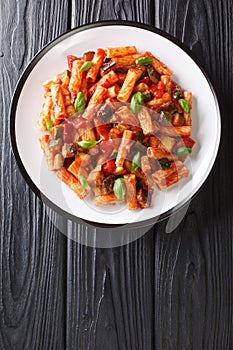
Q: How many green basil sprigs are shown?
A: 11